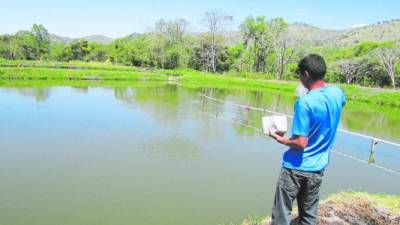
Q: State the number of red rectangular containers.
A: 0